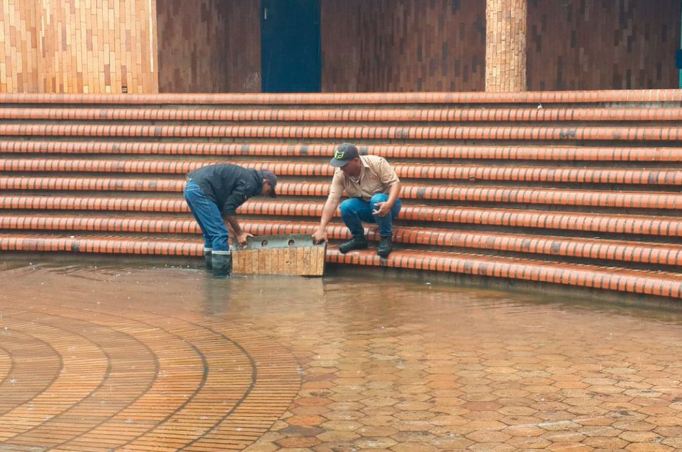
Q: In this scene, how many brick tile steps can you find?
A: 9